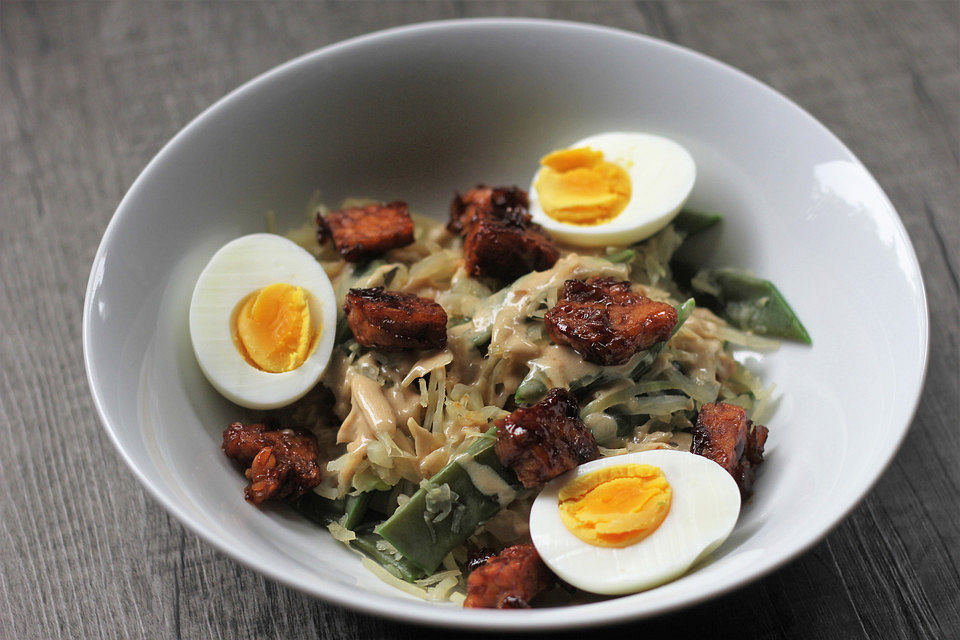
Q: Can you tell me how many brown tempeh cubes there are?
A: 9